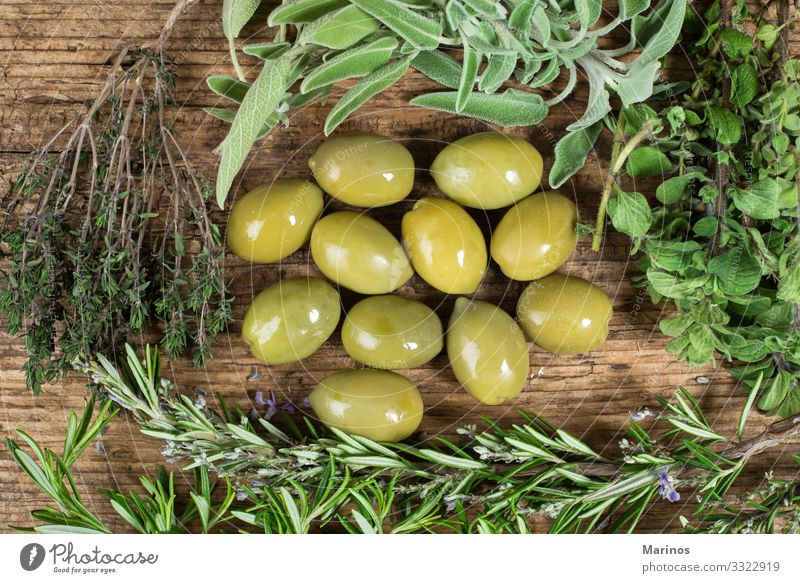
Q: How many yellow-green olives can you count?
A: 11